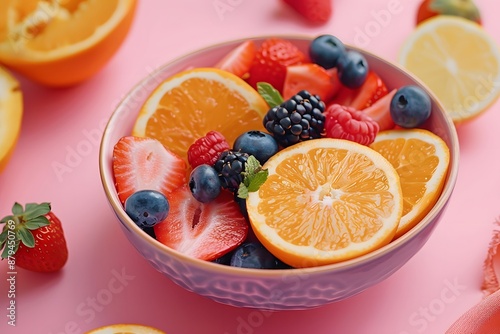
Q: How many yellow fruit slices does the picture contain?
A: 1